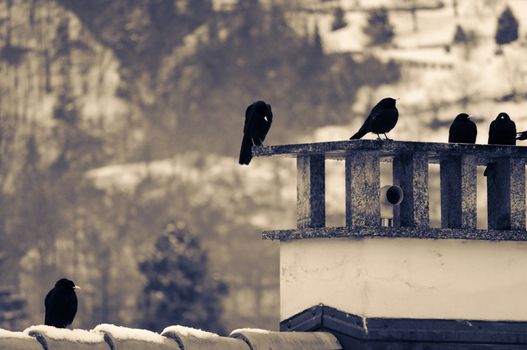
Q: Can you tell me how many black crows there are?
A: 5